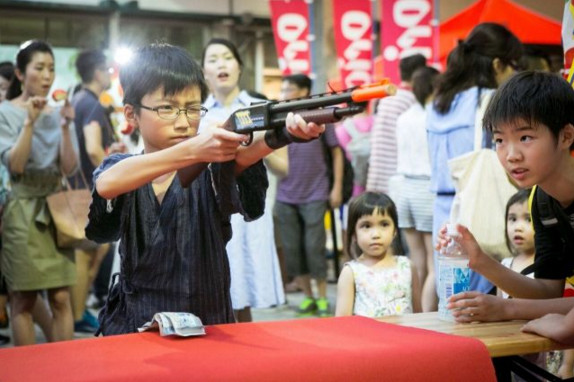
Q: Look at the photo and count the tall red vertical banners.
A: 3